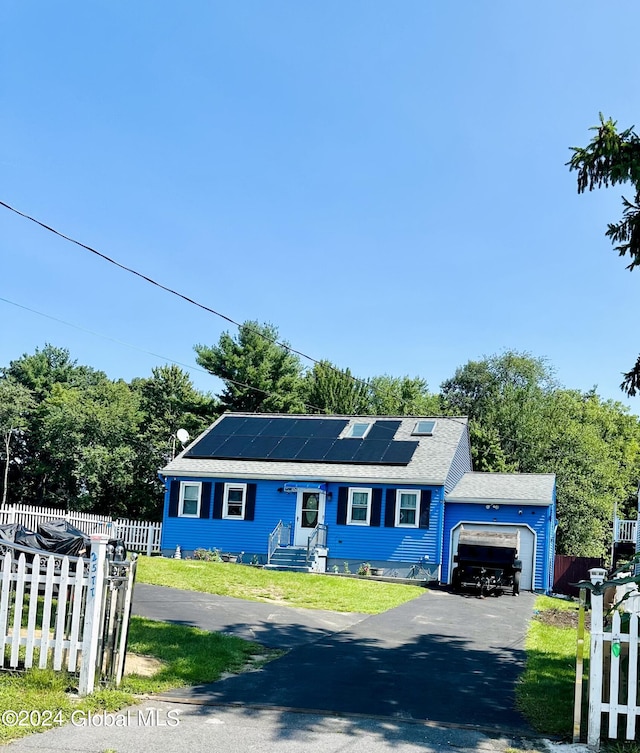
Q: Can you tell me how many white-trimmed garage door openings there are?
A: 1